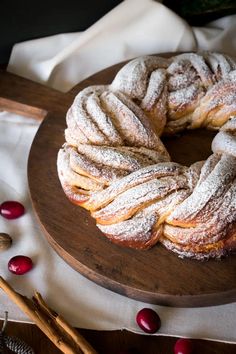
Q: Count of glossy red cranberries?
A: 4